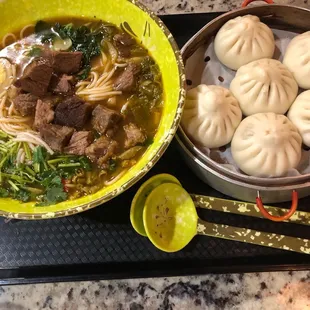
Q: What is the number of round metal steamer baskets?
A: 1